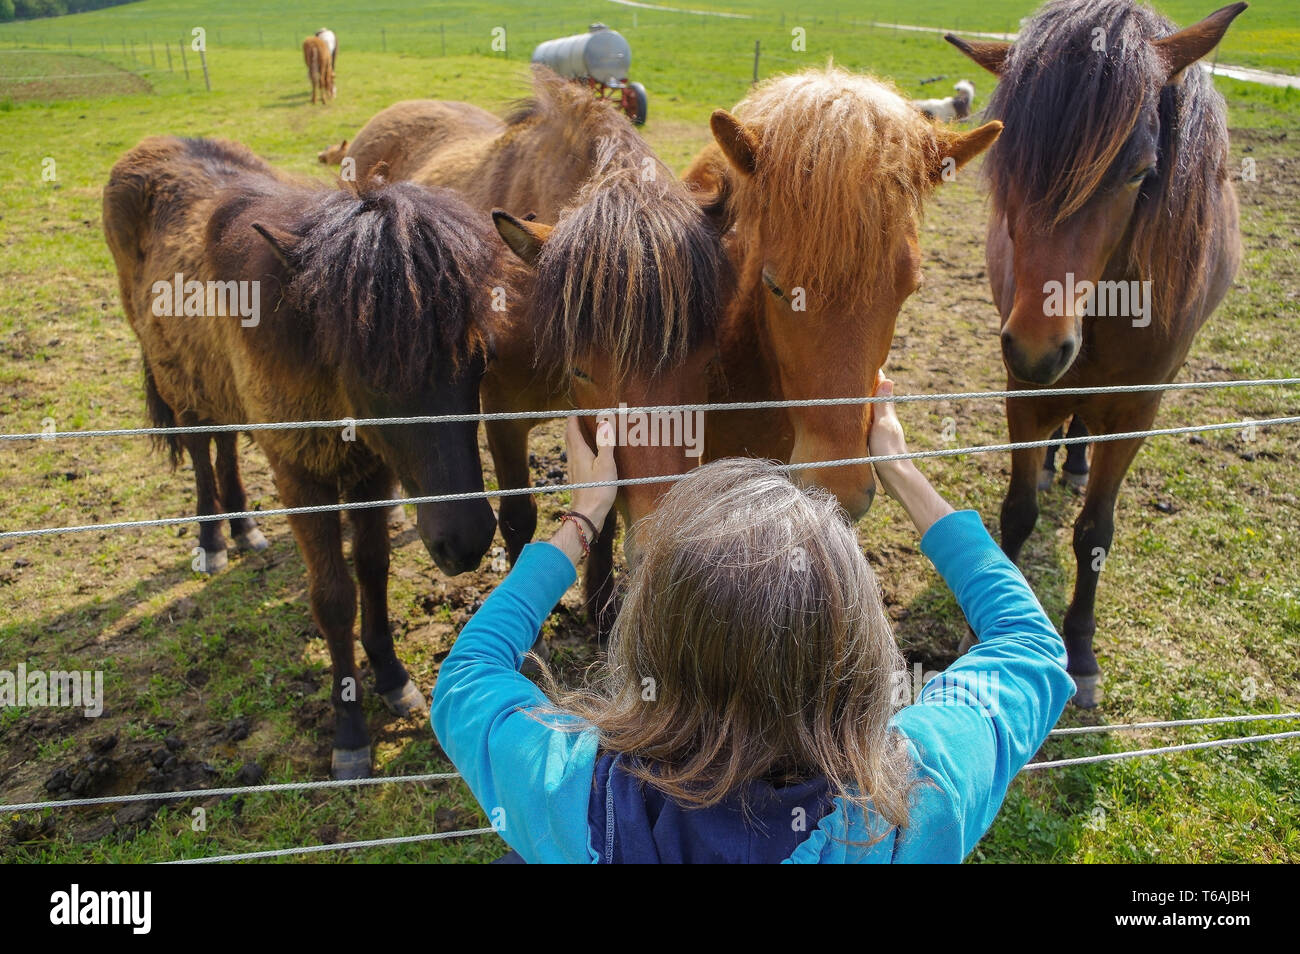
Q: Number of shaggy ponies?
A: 4